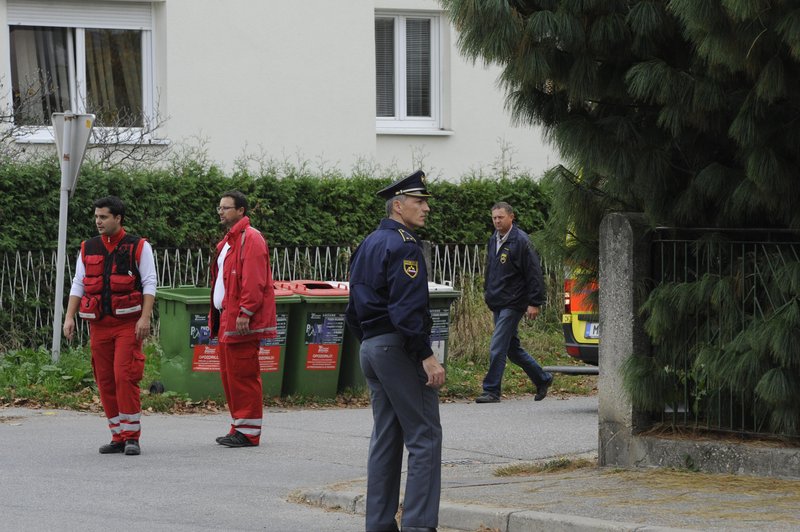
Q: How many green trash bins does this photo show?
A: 4